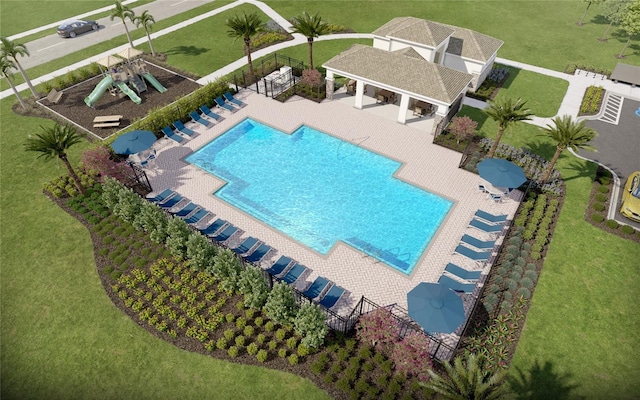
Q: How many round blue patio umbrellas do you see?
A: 3